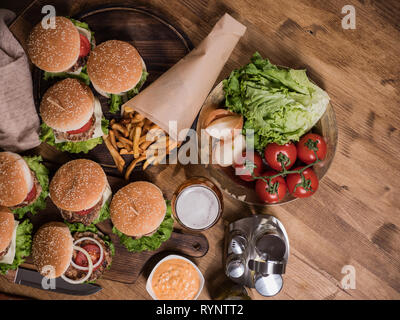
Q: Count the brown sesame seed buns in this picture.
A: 8